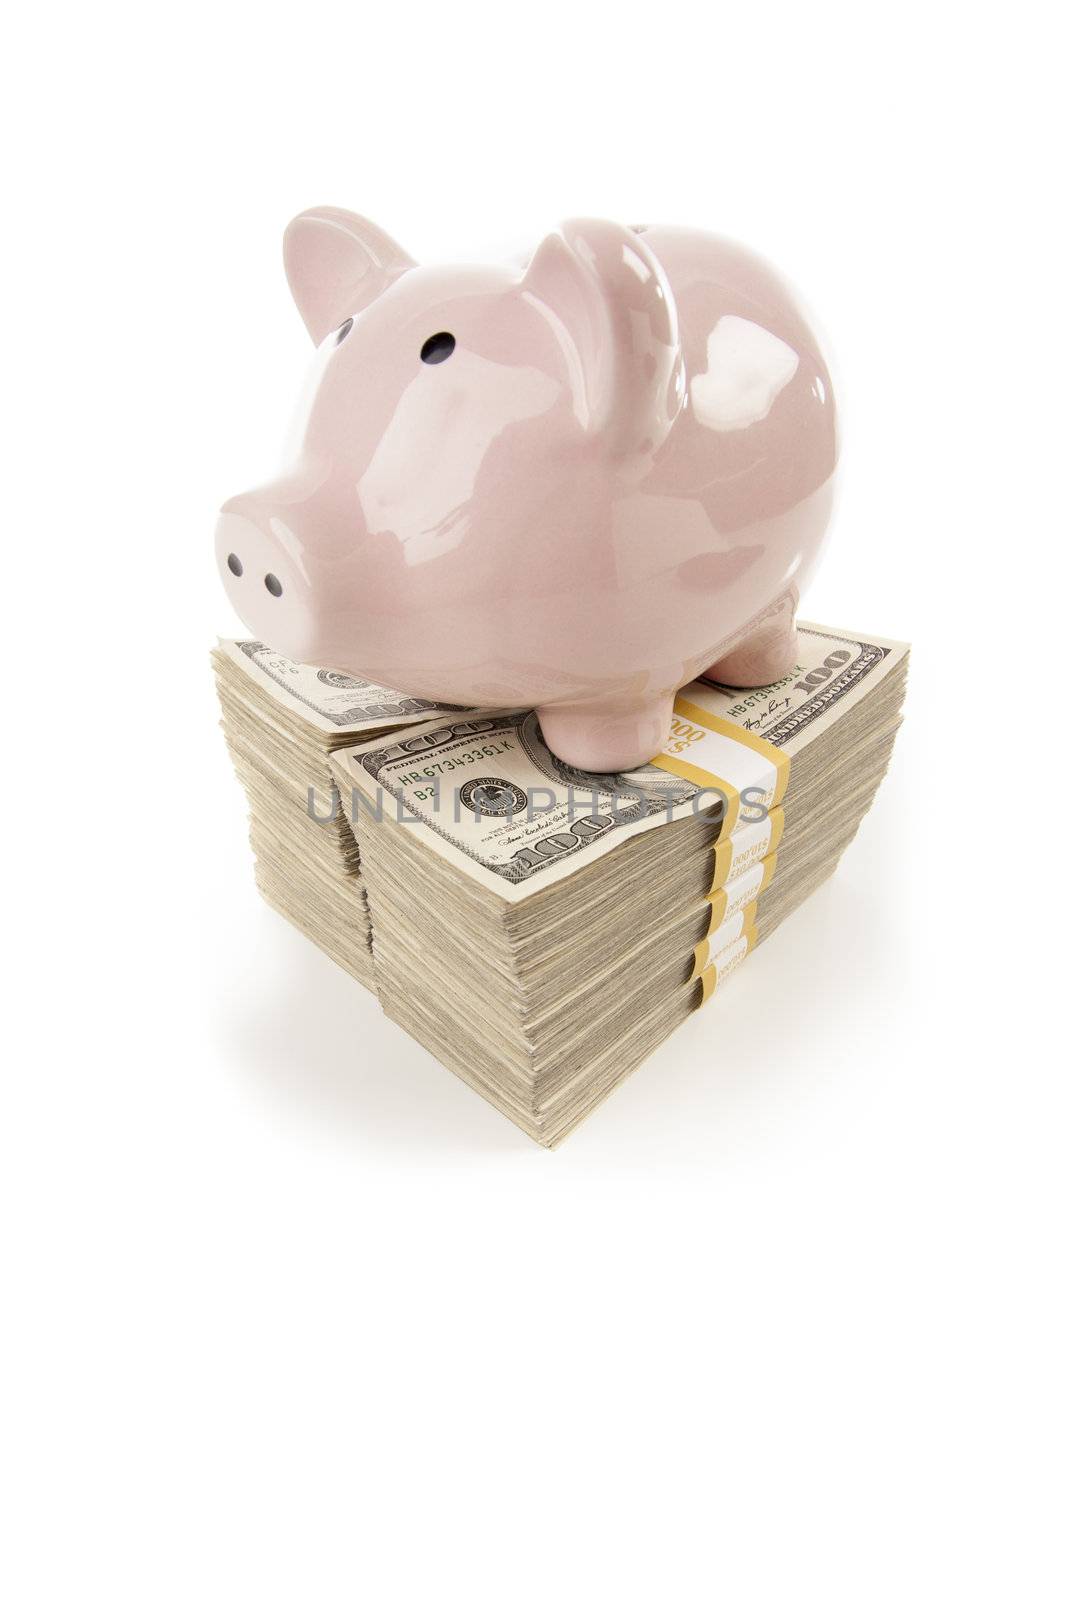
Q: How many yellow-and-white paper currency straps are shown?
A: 5